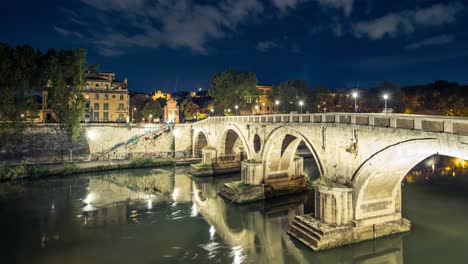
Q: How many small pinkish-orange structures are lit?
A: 1